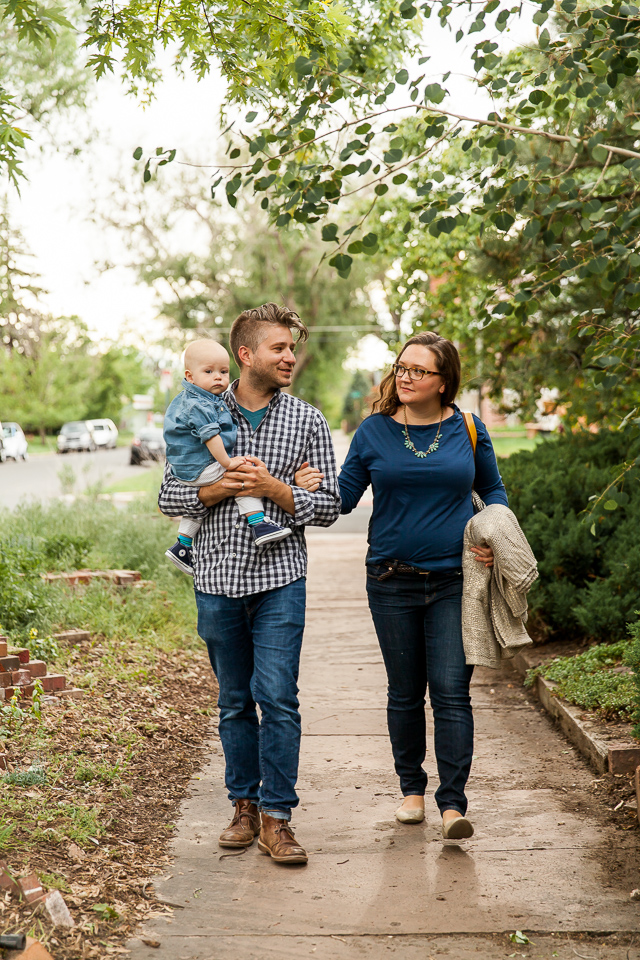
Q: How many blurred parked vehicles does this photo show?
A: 4